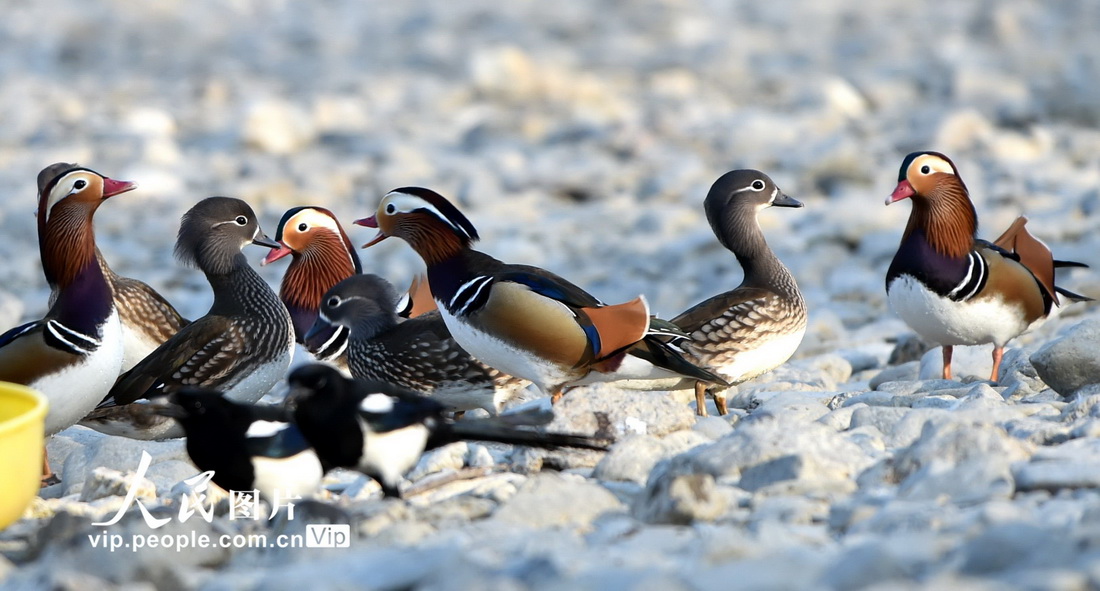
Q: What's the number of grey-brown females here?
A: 4